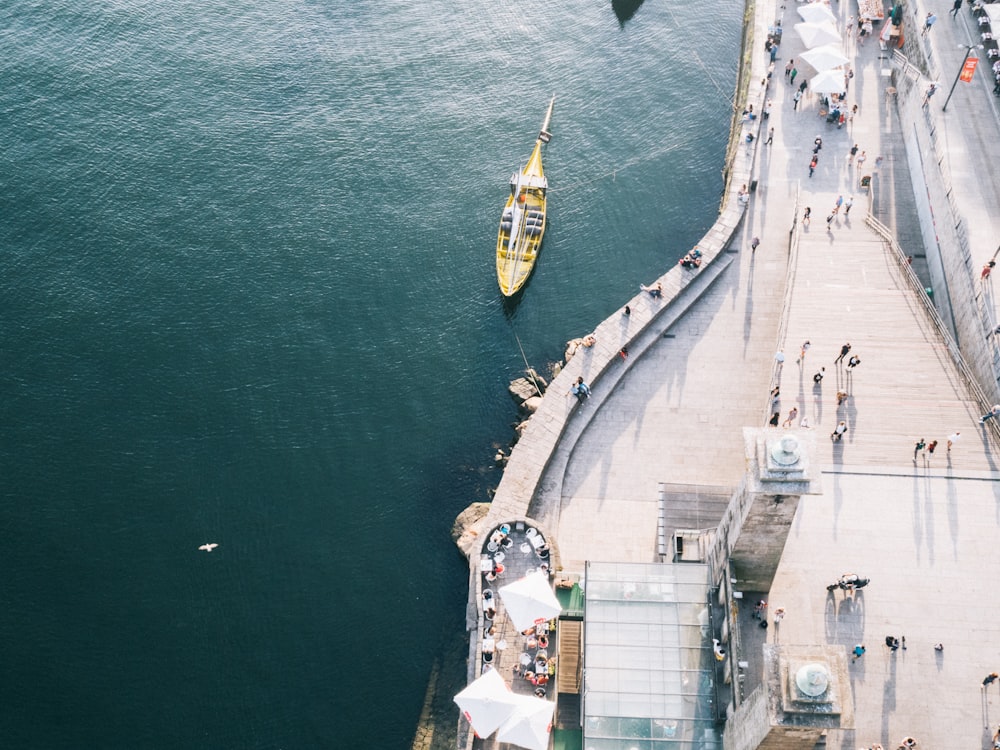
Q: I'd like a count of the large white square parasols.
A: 7